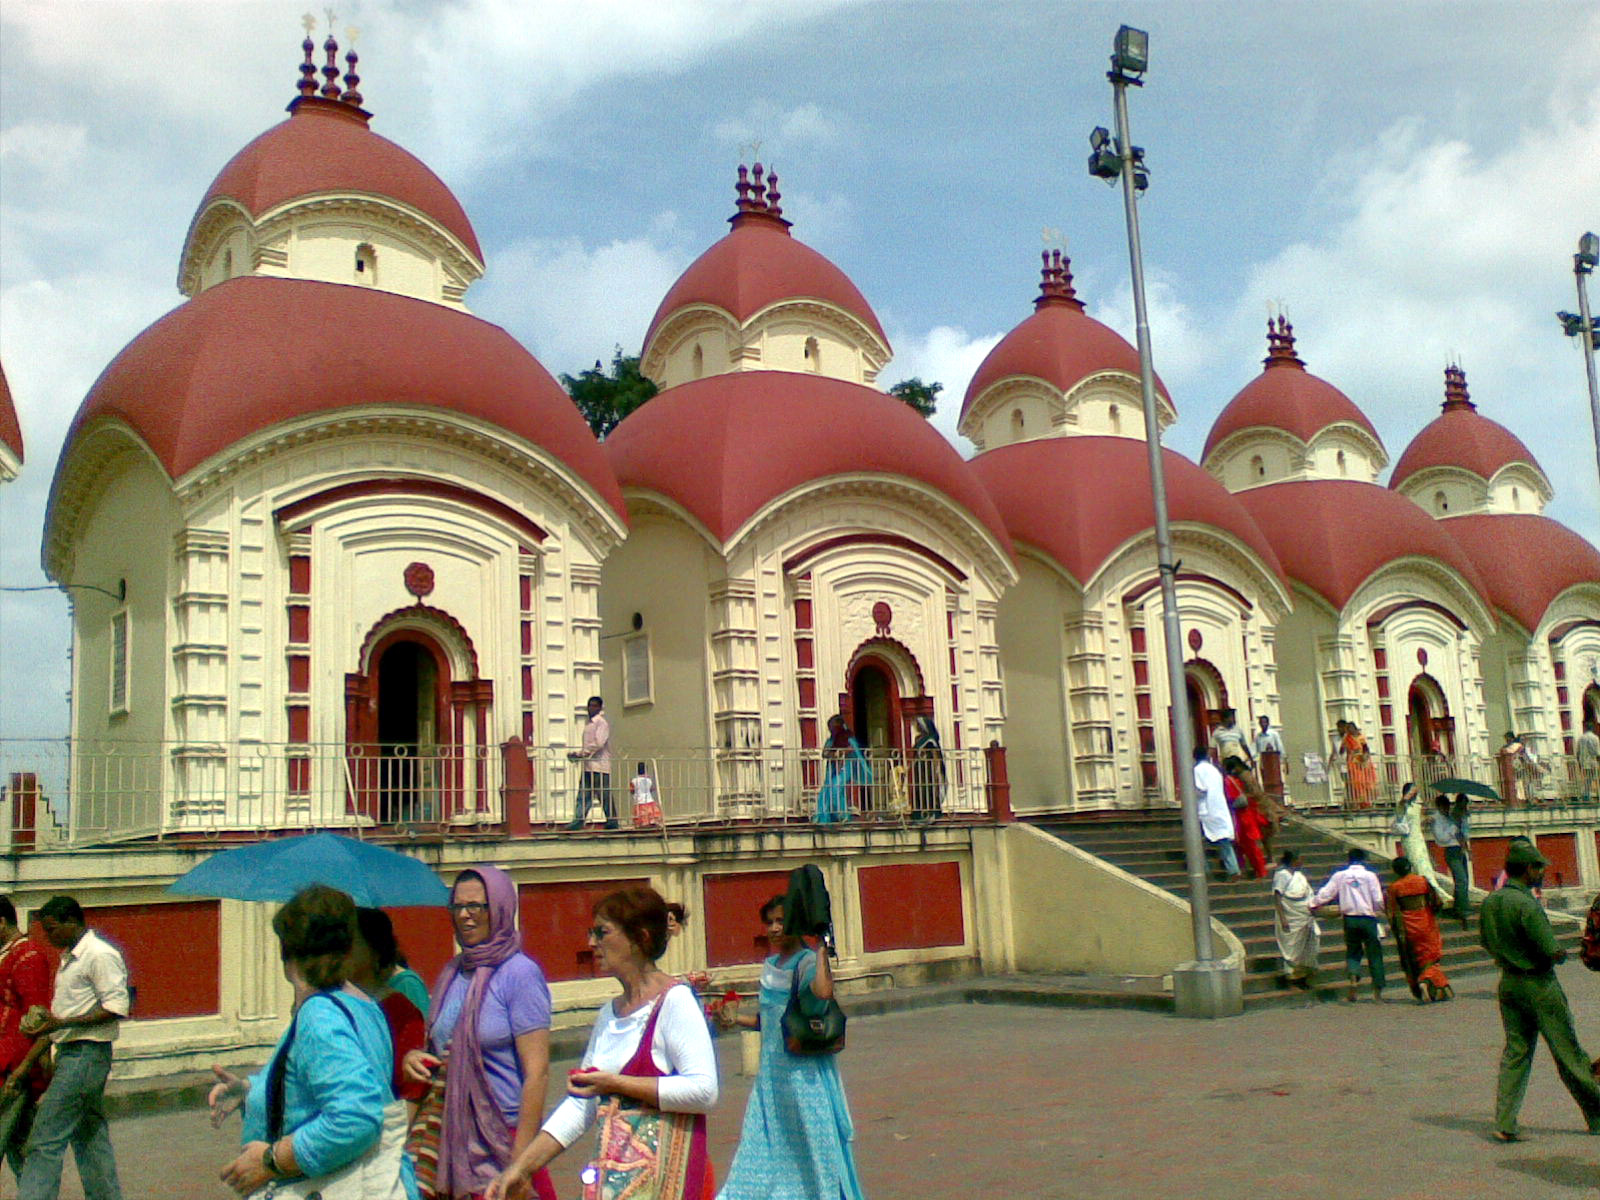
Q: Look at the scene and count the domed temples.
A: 5